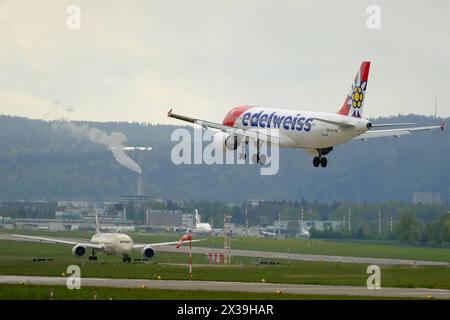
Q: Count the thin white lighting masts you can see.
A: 7